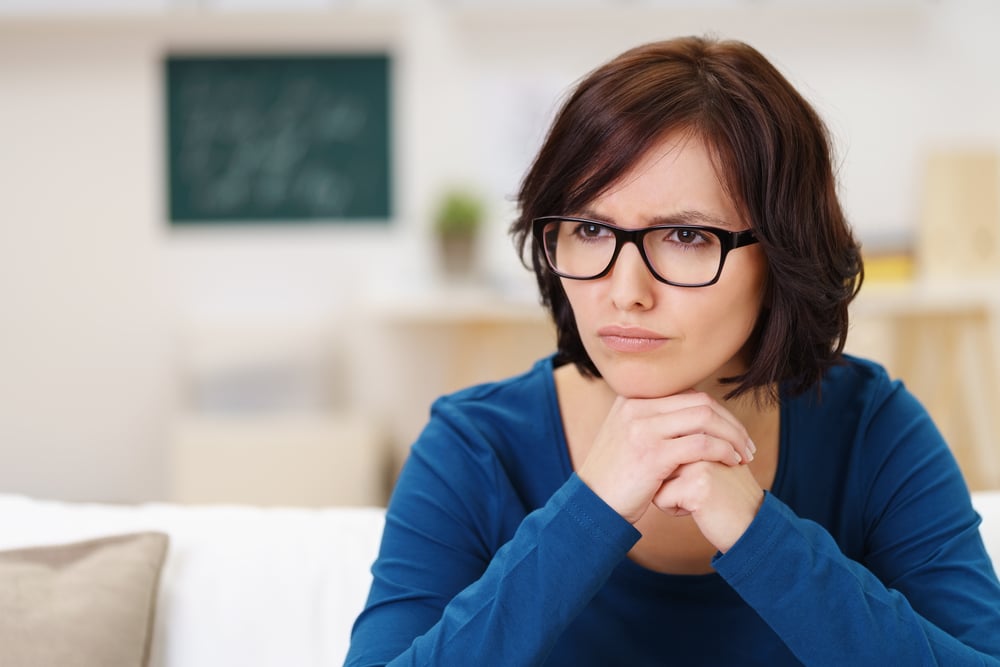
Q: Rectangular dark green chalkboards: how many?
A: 1